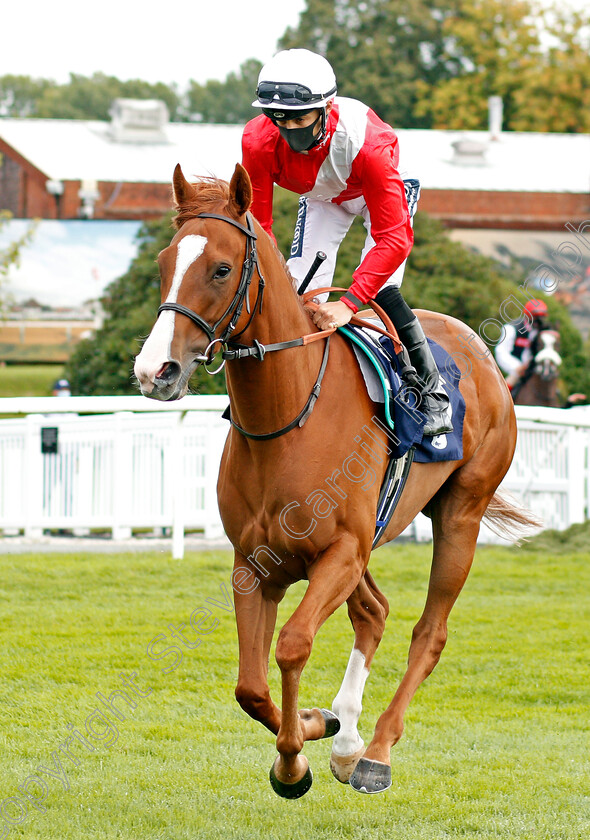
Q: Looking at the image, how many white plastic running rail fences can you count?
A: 1